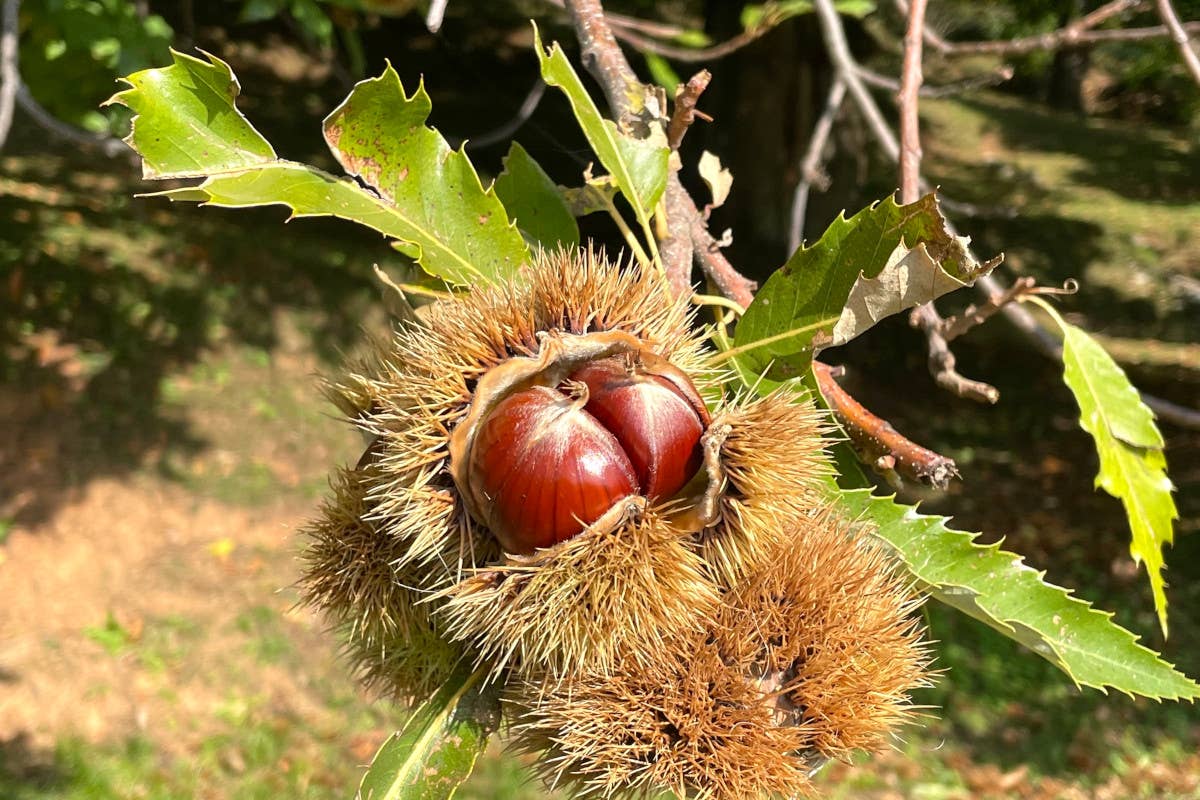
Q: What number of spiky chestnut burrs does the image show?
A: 3